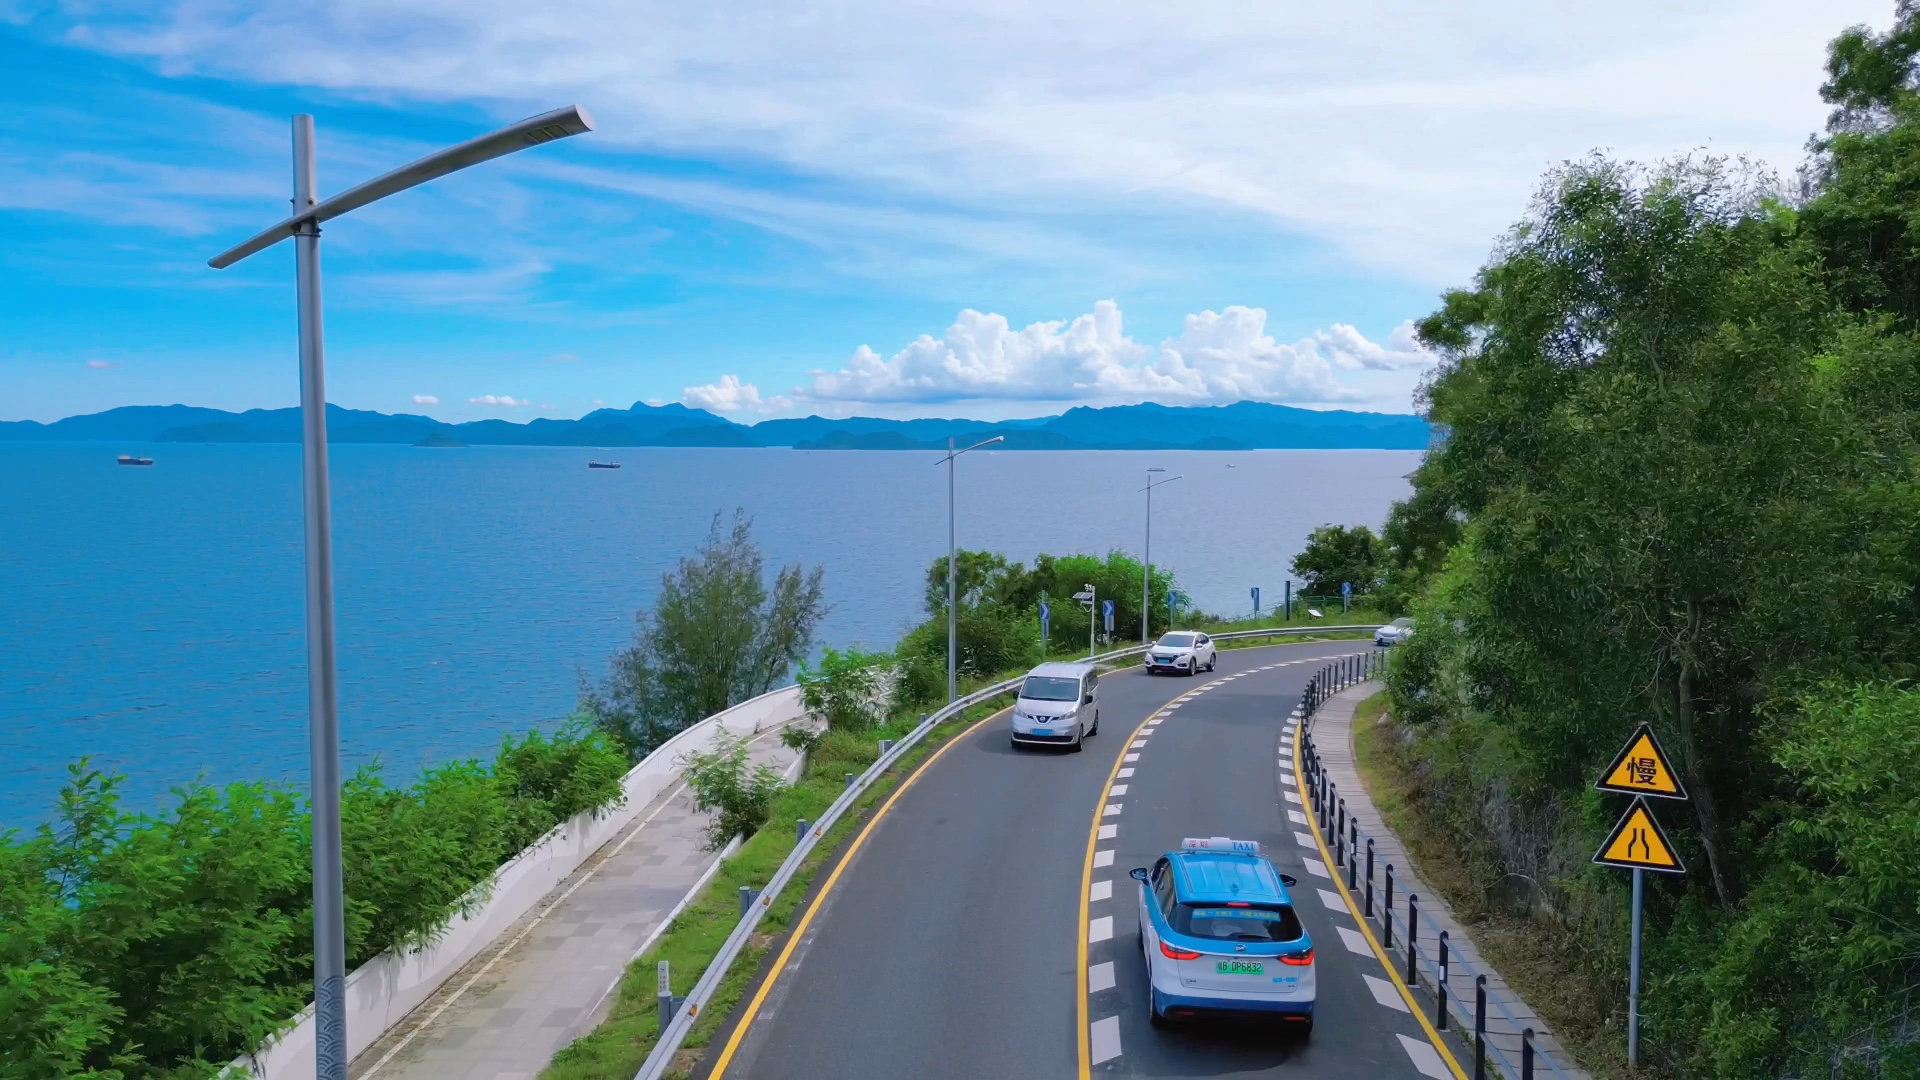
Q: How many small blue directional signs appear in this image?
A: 5